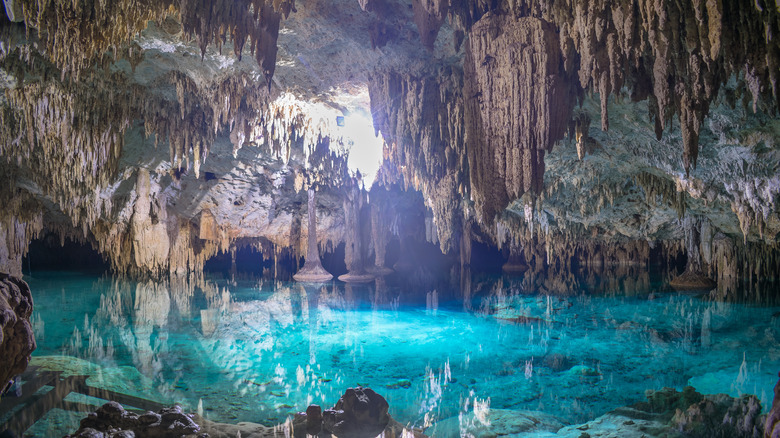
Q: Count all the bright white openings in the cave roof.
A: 1